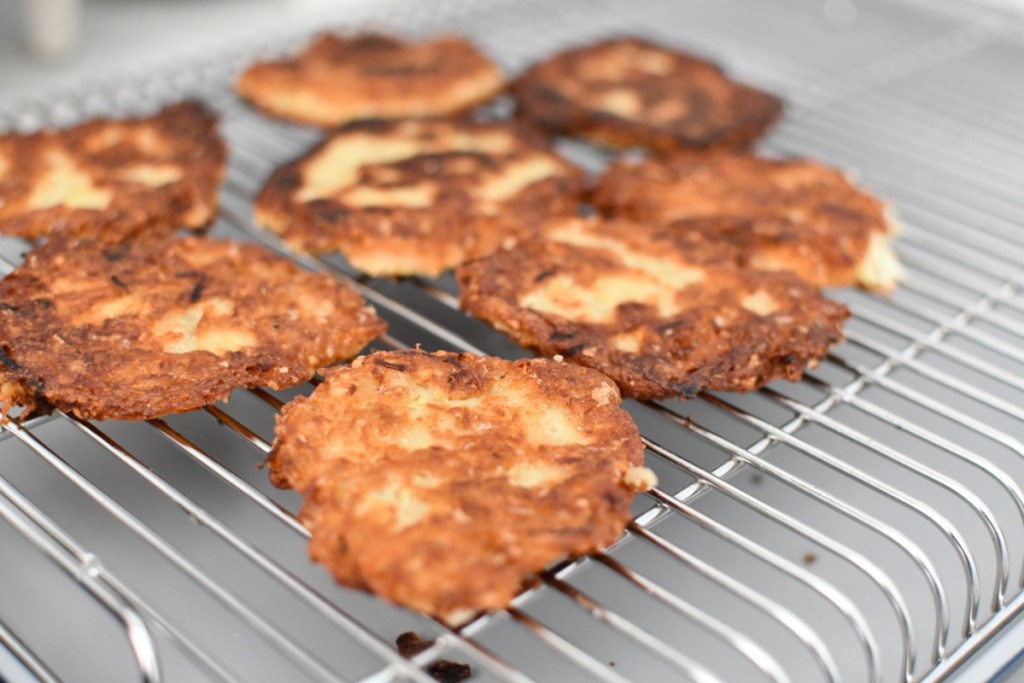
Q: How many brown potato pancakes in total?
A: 8